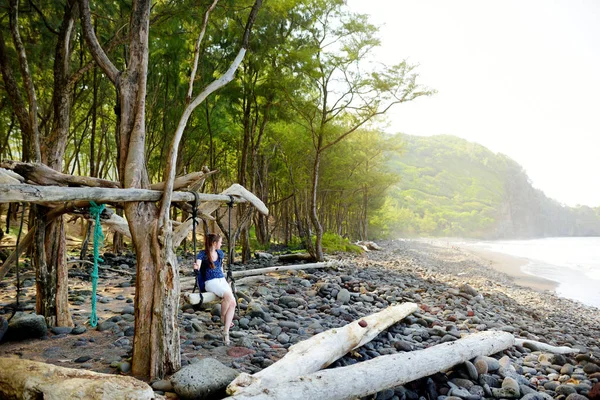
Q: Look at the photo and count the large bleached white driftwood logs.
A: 2